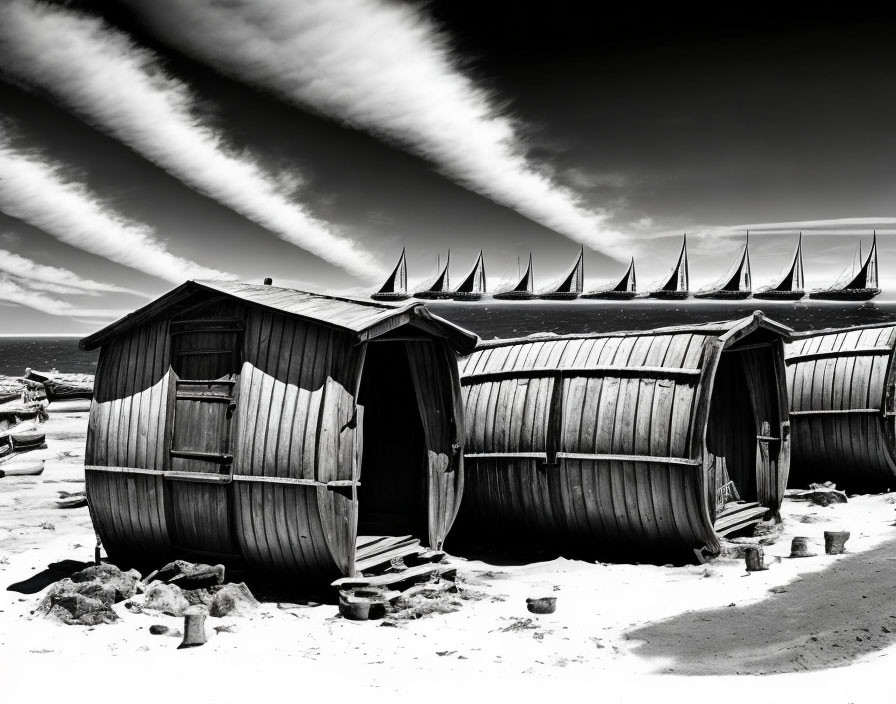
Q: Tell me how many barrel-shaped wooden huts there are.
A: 3